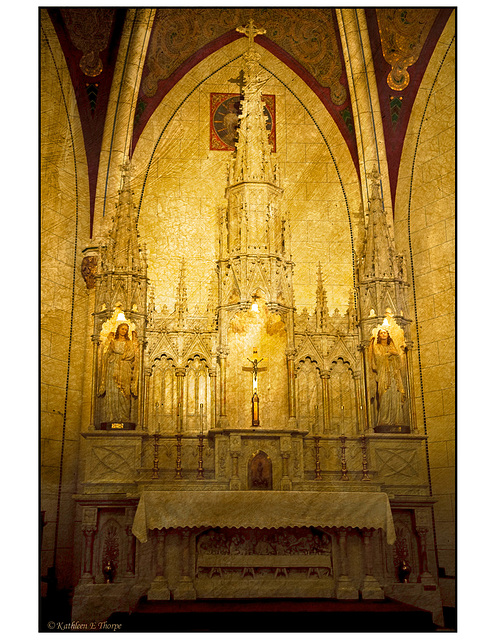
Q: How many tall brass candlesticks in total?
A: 6